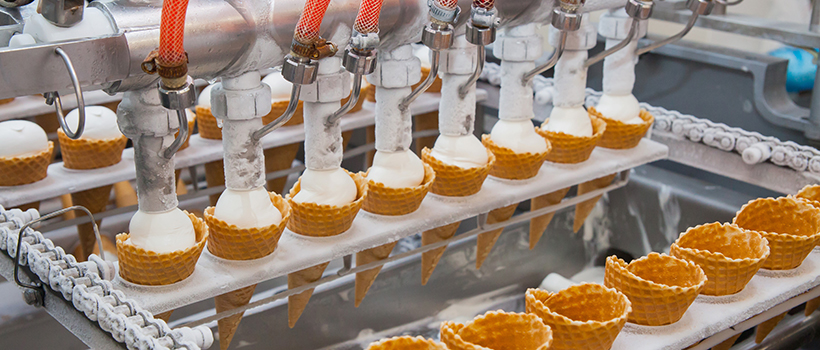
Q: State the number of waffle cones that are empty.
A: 7